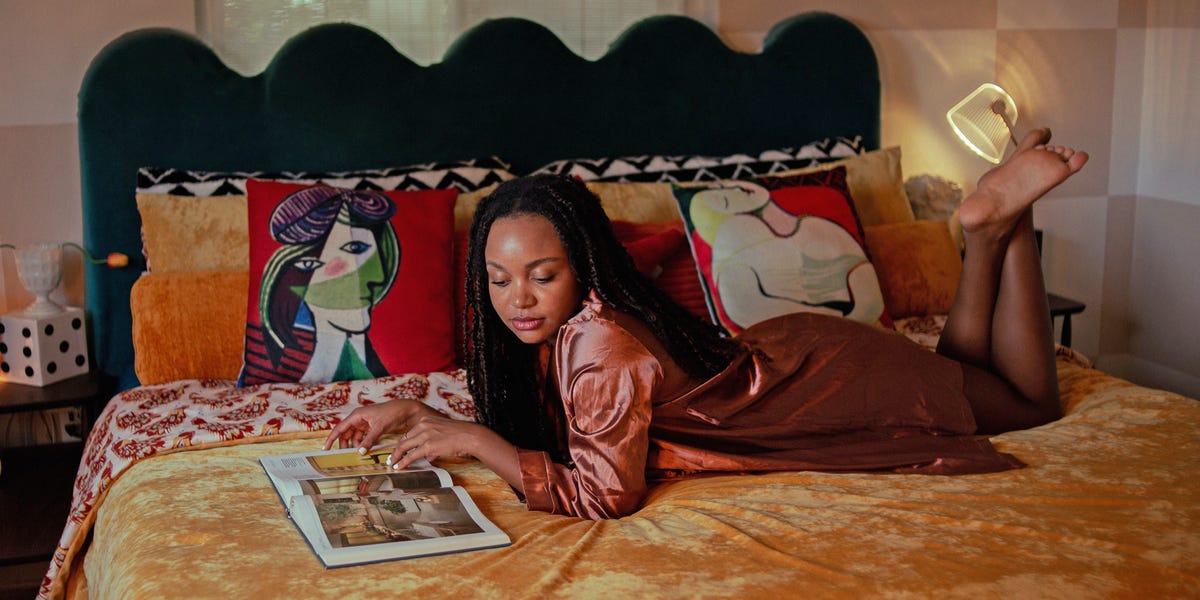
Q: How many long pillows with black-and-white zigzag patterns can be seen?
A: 2